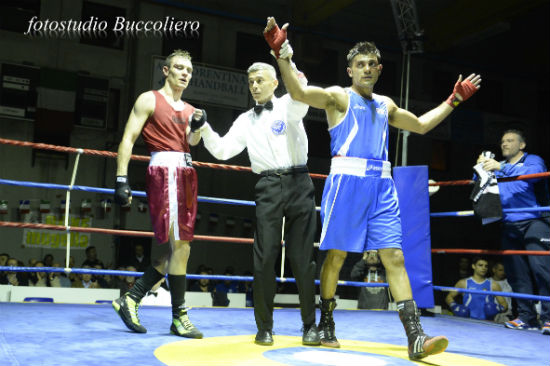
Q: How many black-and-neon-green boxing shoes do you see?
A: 2